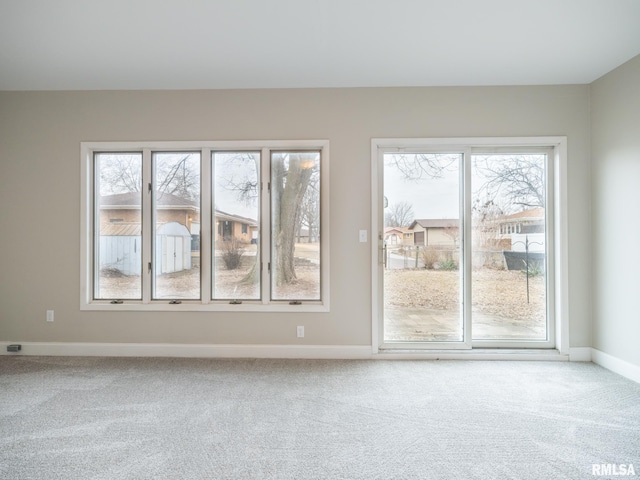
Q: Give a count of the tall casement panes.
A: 4